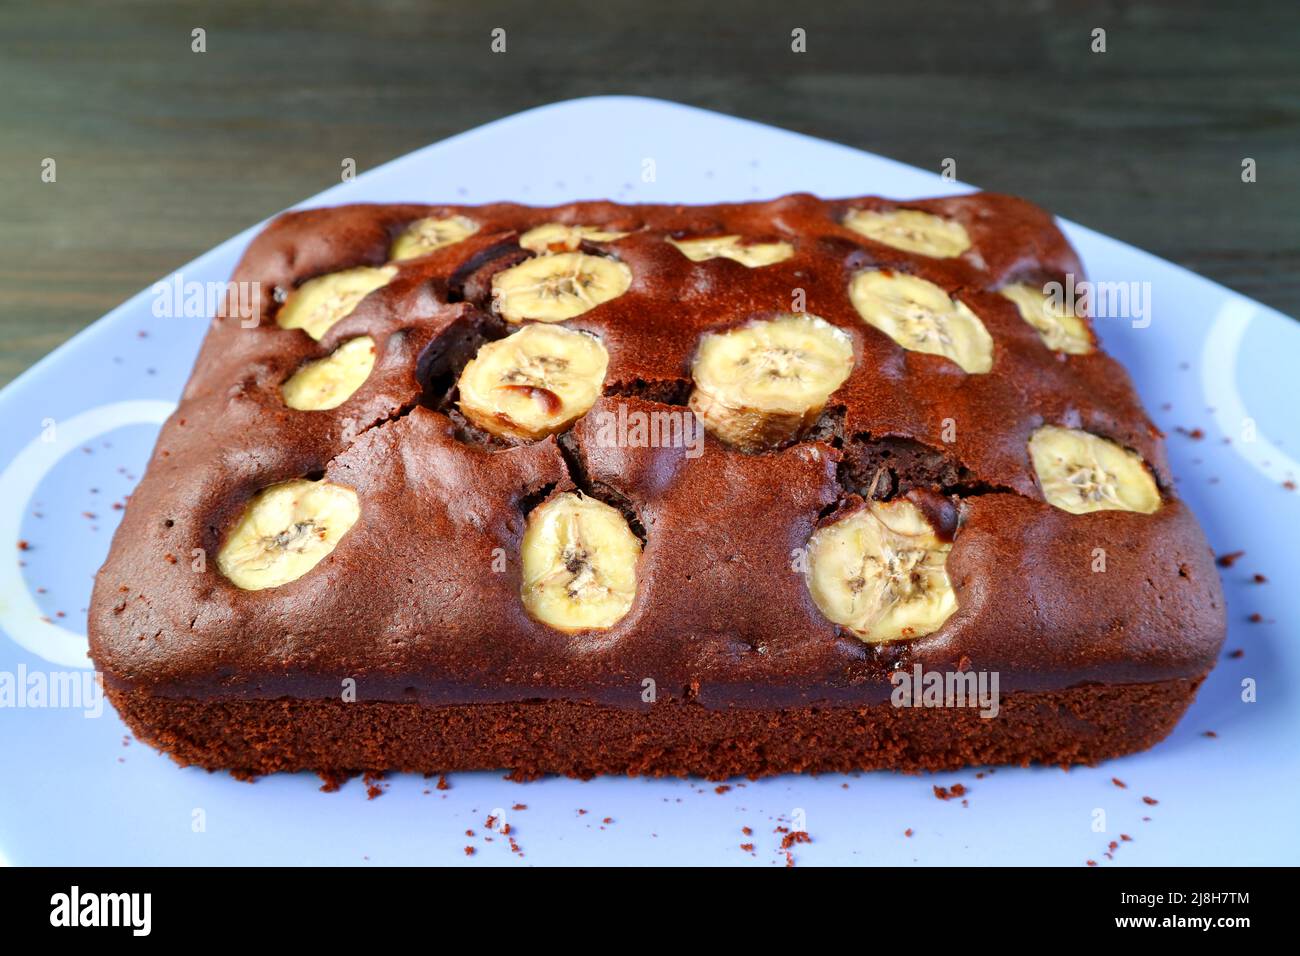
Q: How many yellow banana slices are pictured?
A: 15